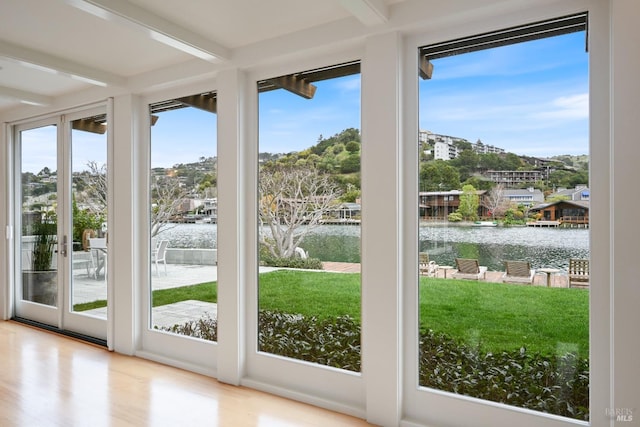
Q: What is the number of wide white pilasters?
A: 3